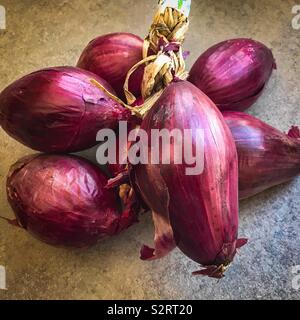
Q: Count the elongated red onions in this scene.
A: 6